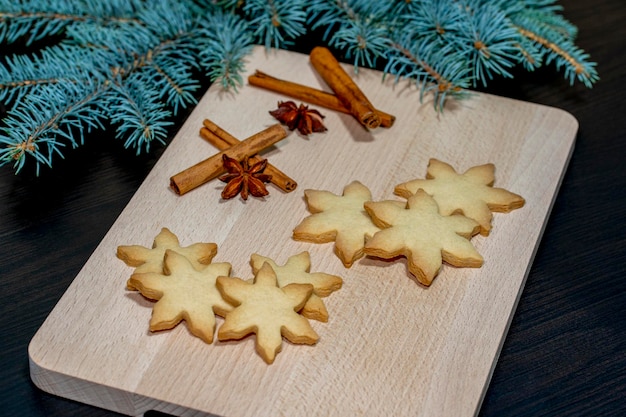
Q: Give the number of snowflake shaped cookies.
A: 7